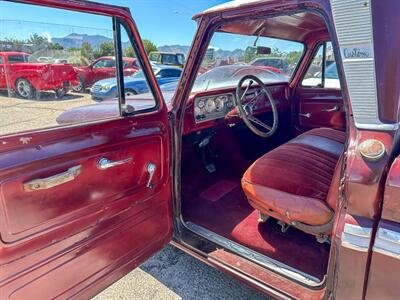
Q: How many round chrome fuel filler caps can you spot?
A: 1